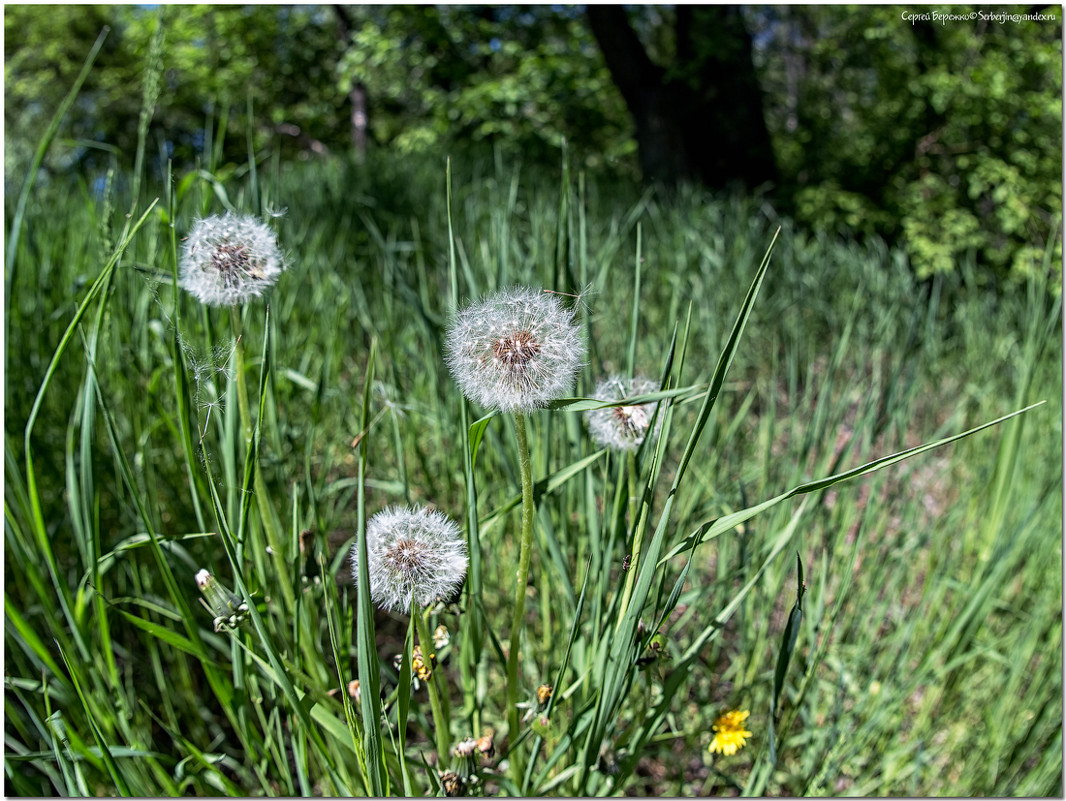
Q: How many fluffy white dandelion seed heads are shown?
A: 4